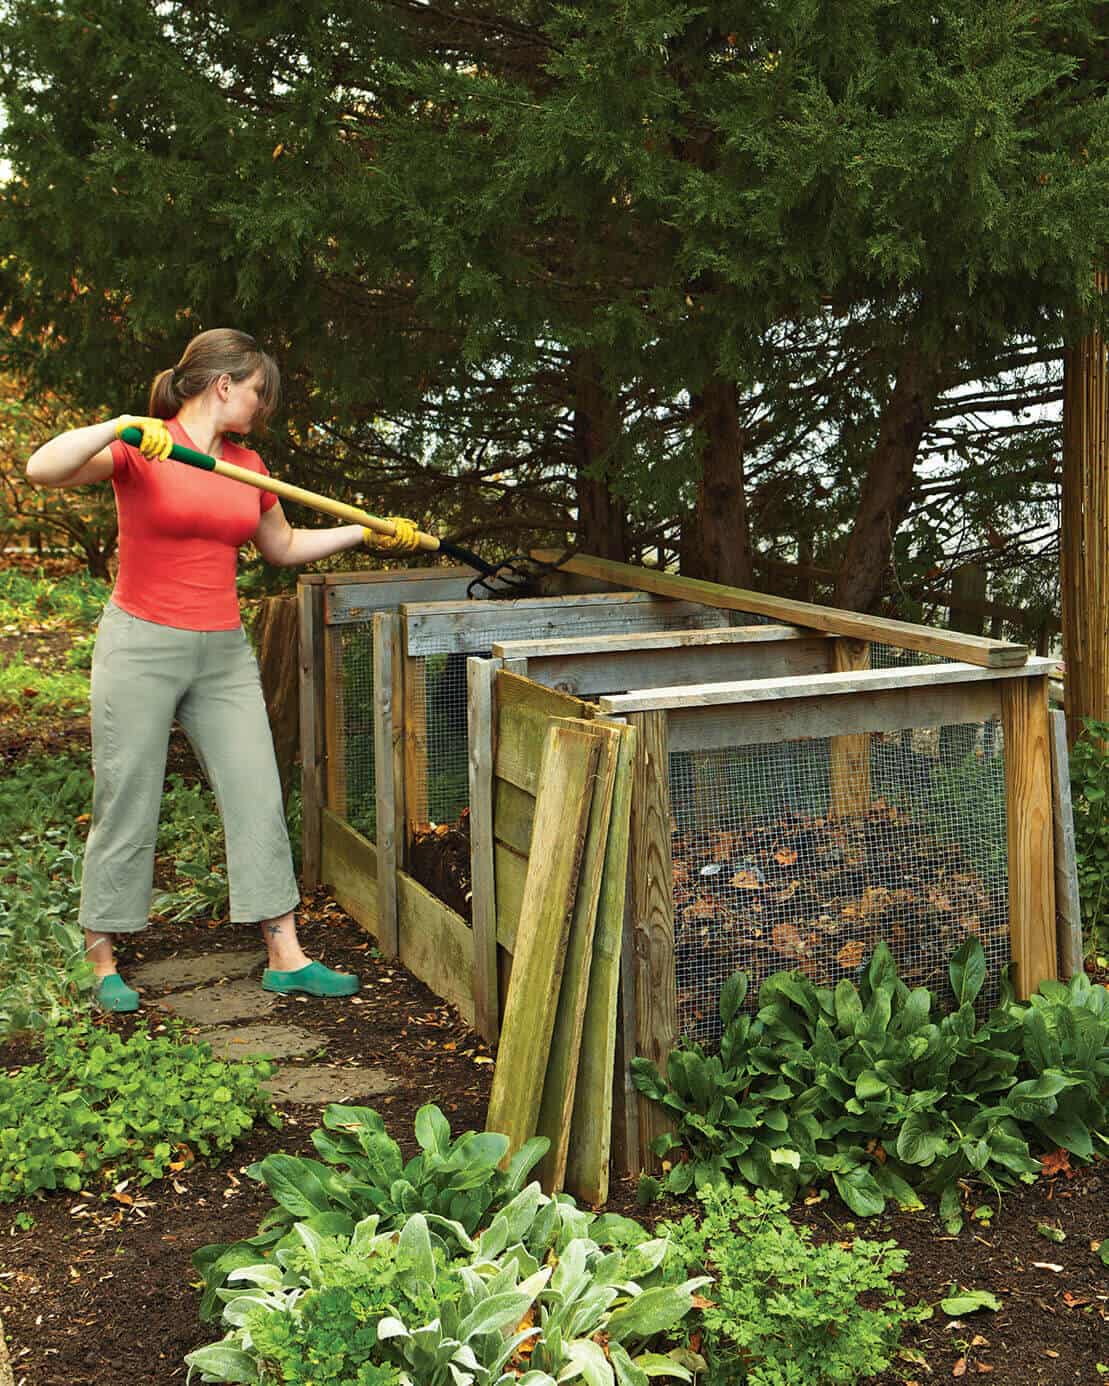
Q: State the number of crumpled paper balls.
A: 0